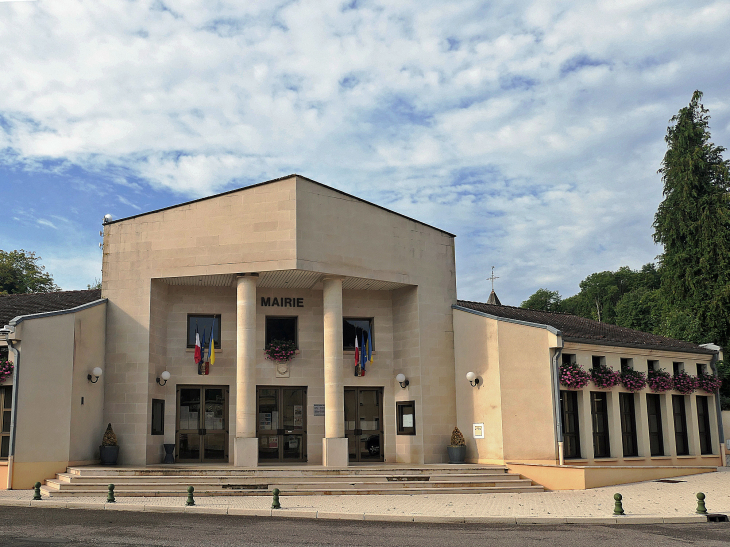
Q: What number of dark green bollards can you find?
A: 6